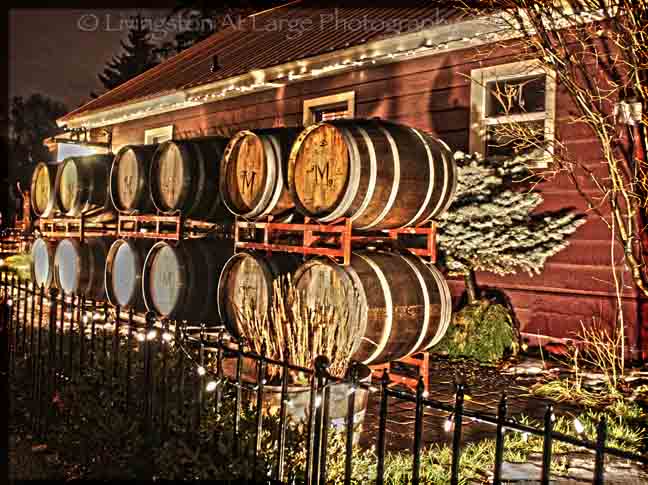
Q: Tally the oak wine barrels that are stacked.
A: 12